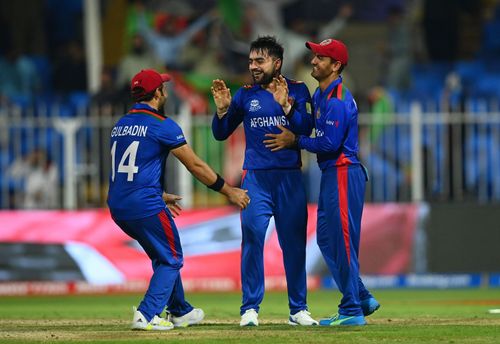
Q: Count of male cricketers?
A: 3